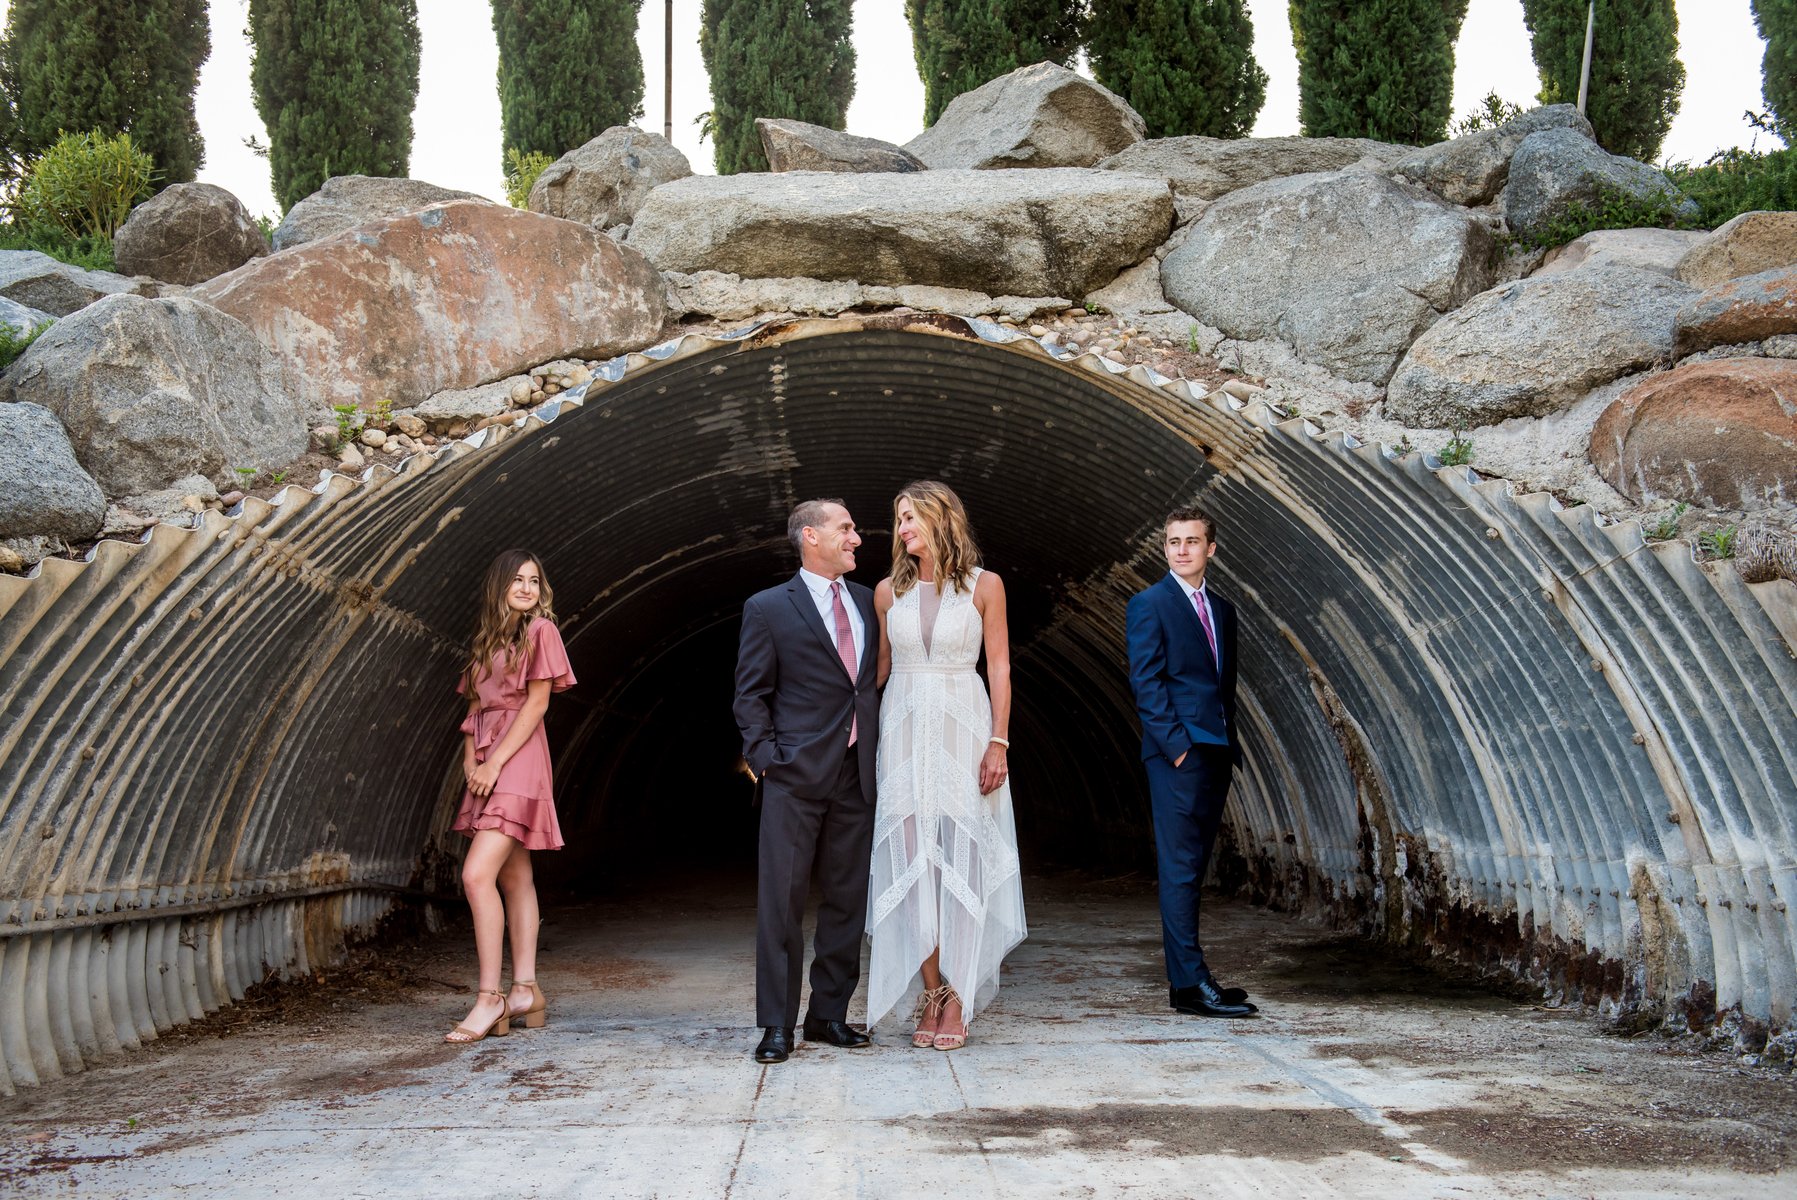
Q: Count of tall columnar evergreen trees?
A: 9